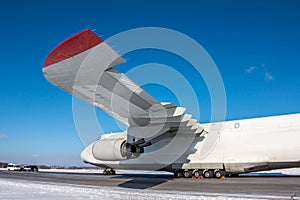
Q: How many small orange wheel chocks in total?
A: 3